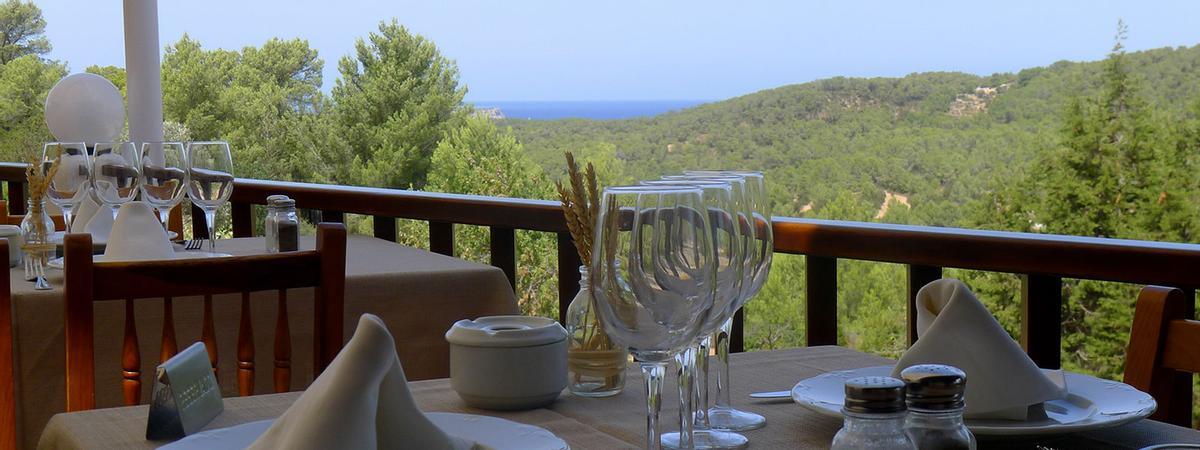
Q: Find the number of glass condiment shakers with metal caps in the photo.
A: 4